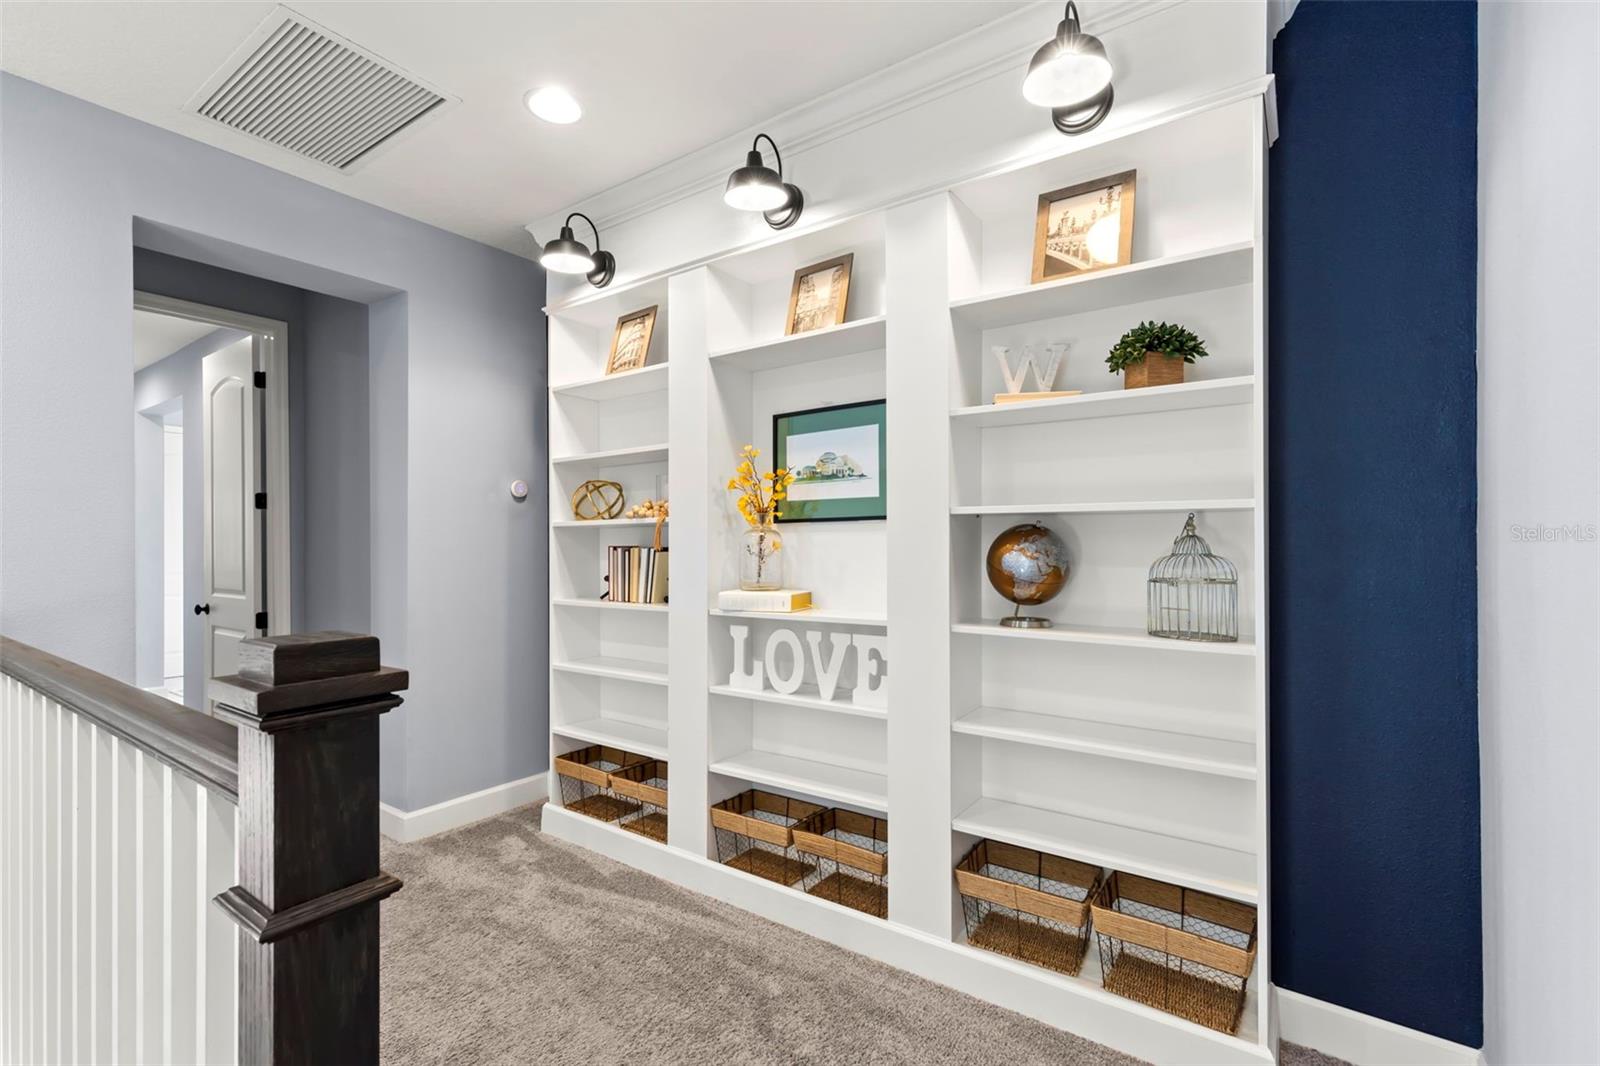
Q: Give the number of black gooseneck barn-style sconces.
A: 3